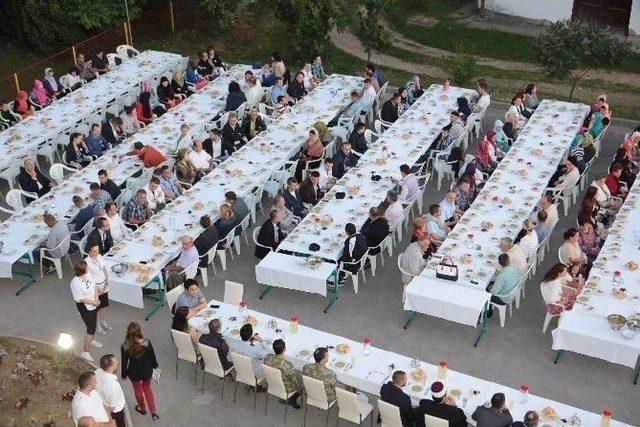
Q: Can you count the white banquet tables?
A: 7